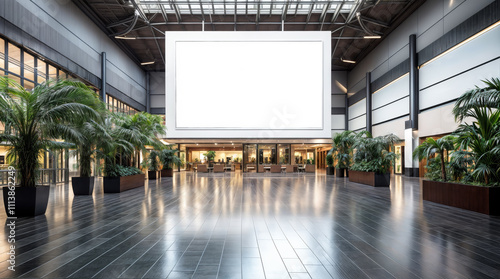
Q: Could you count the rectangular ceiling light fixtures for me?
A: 4